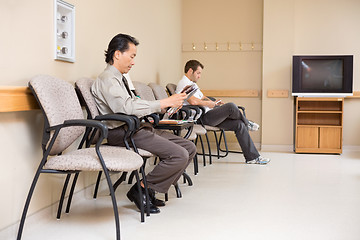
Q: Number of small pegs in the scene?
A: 6